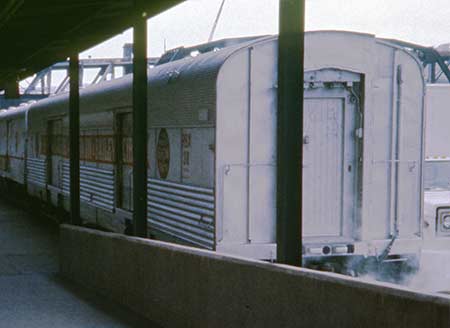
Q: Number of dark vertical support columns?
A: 3